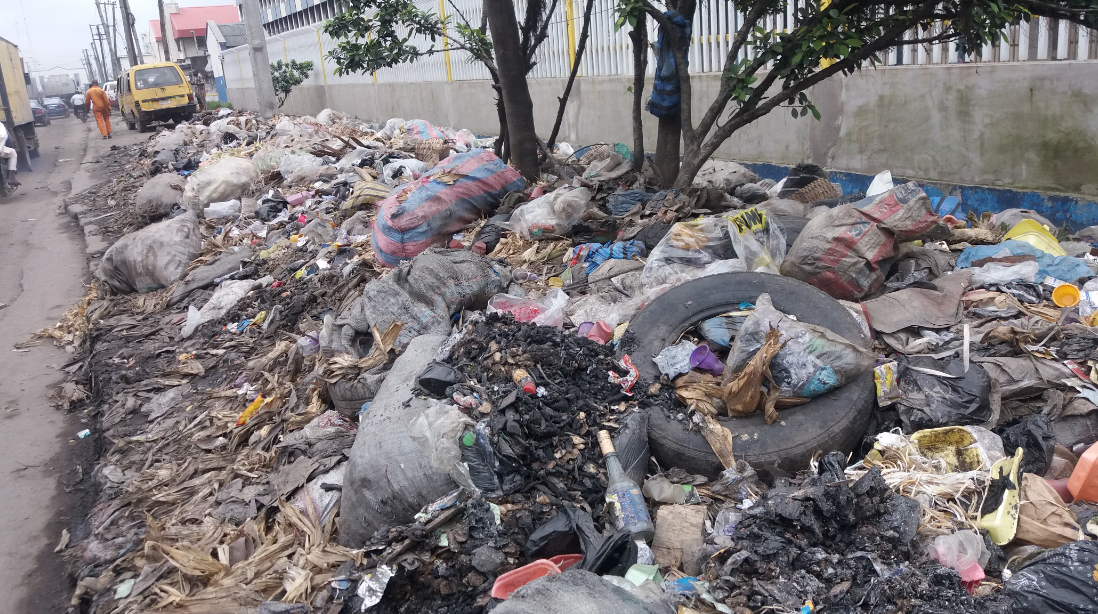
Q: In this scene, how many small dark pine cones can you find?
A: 0